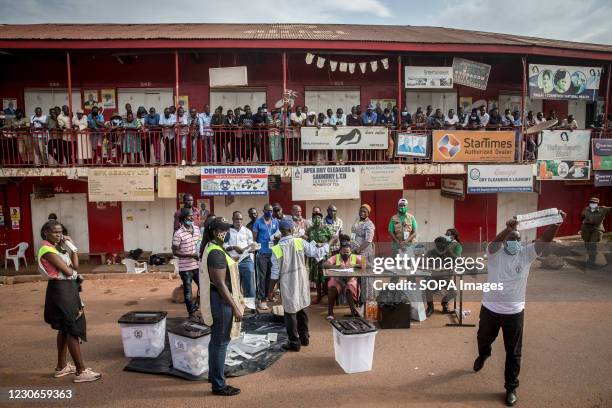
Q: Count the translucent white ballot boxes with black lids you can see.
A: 3